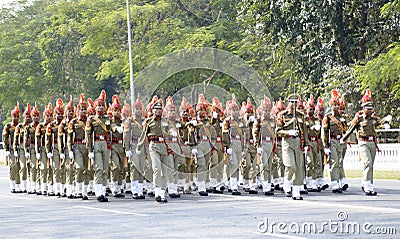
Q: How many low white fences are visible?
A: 1